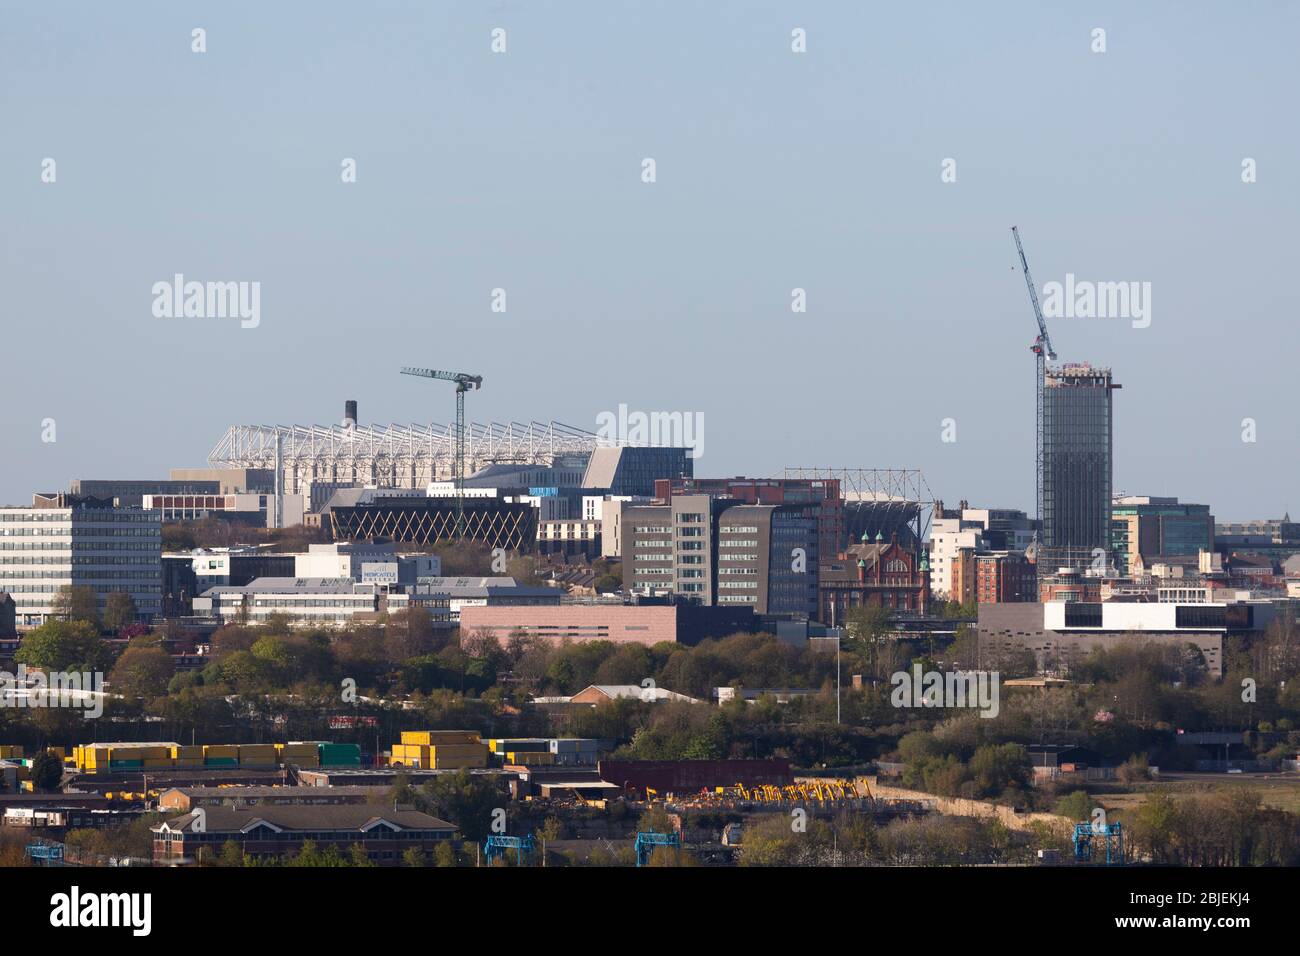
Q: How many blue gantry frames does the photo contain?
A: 4